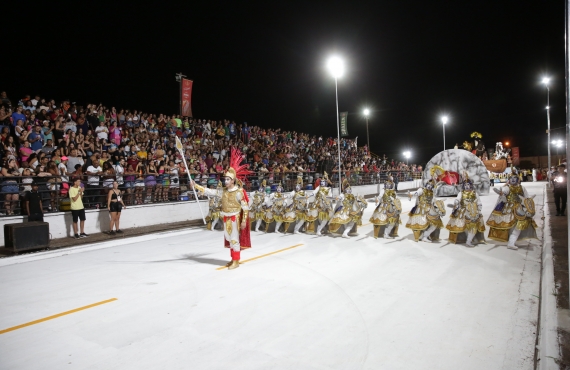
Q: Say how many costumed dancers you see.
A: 11